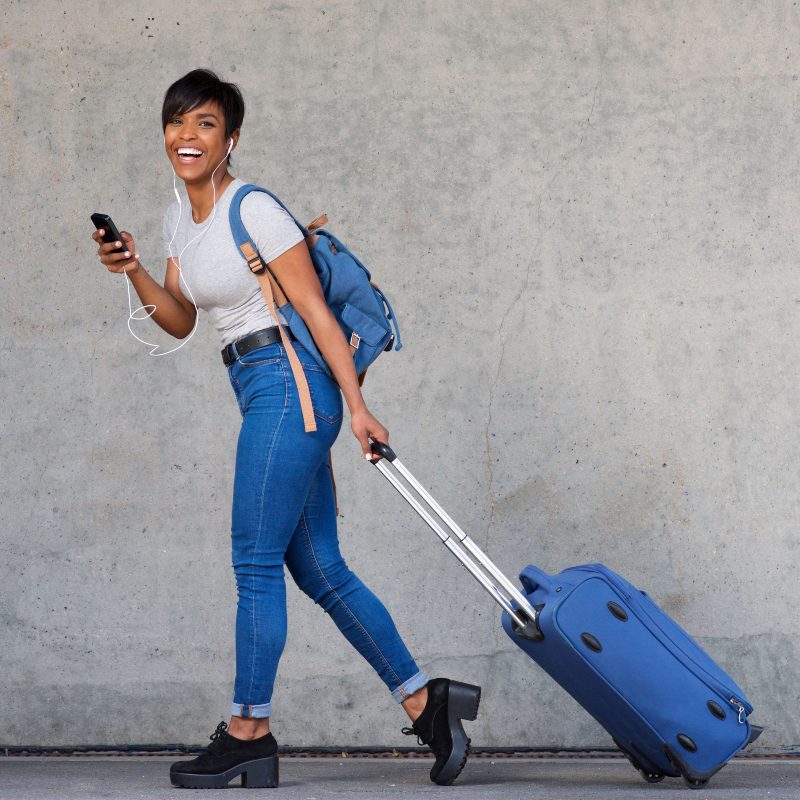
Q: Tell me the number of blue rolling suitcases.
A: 1